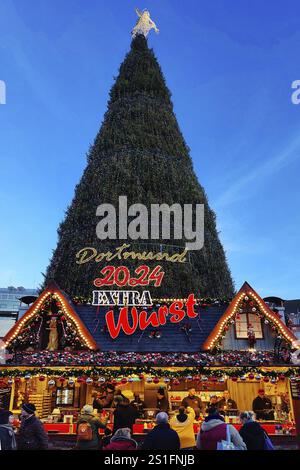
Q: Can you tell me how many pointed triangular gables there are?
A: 2